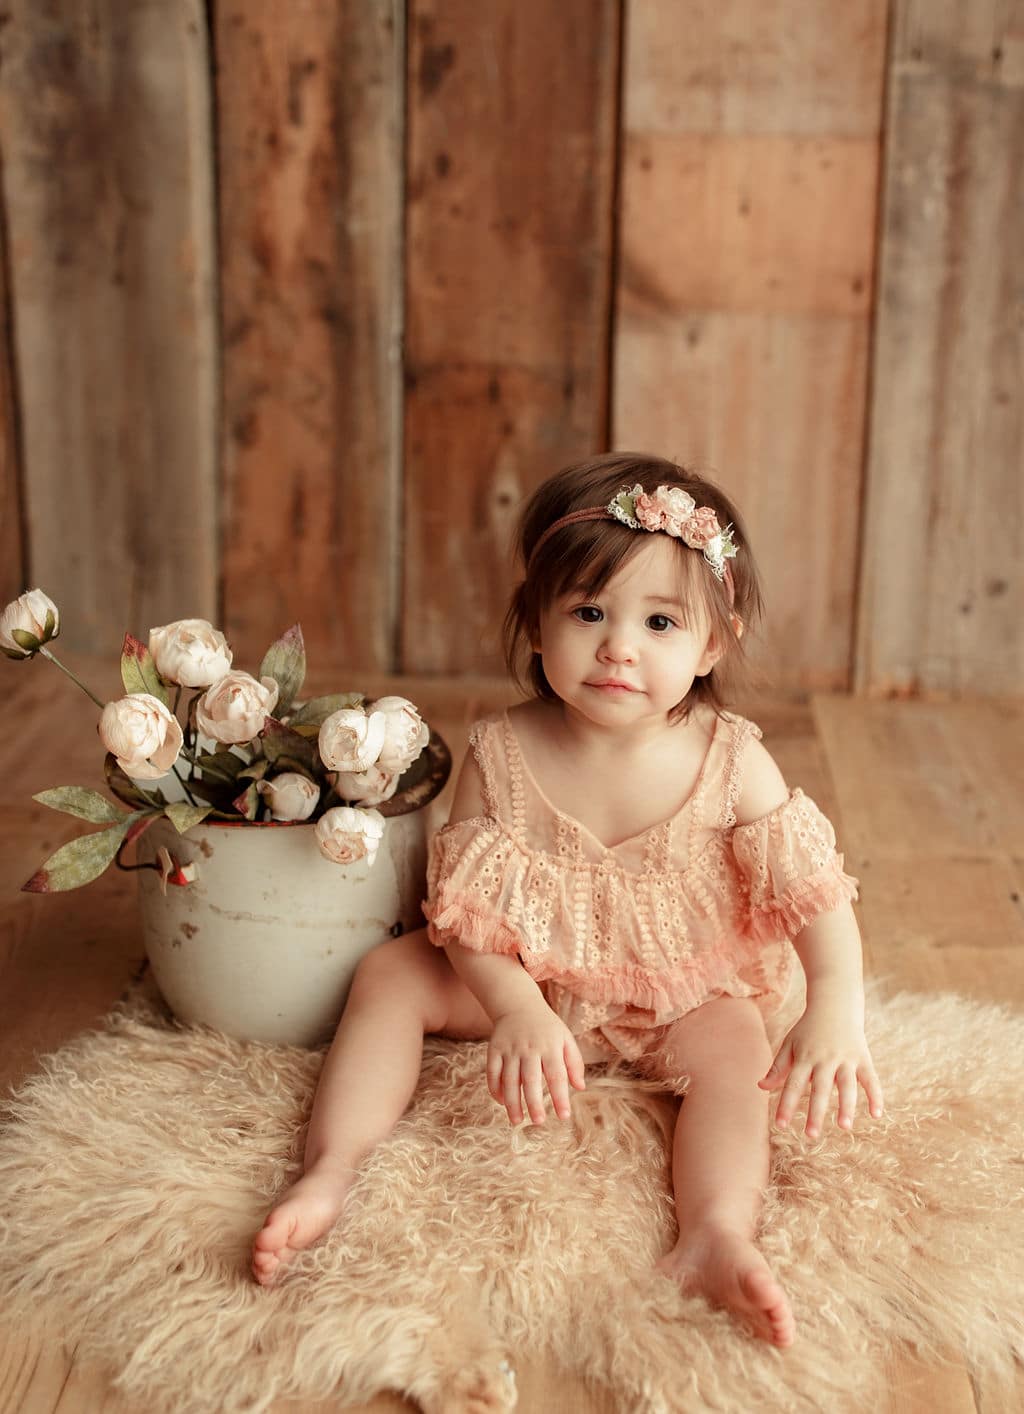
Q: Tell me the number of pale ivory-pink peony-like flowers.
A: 9